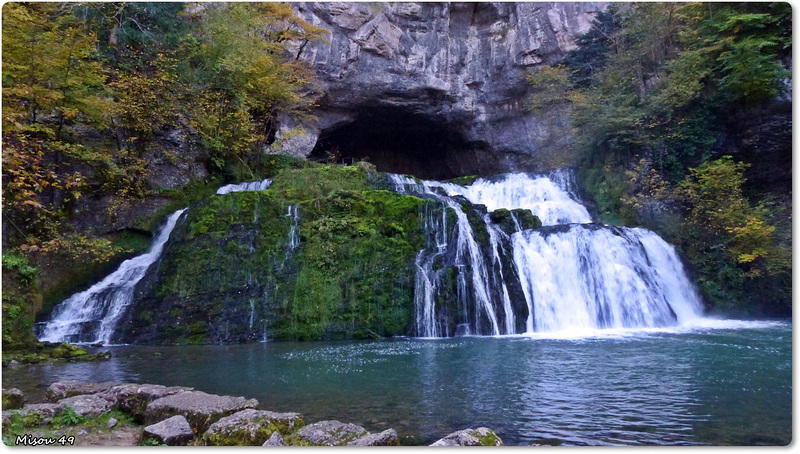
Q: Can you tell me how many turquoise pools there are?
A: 1